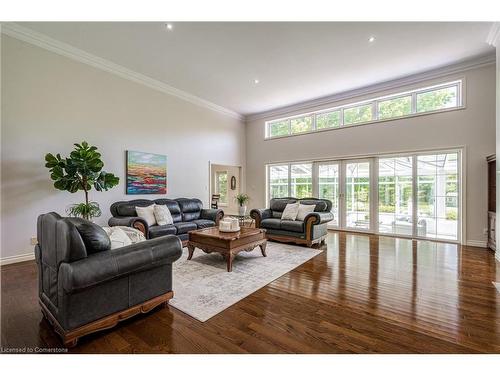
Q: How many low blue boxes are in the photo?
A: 0